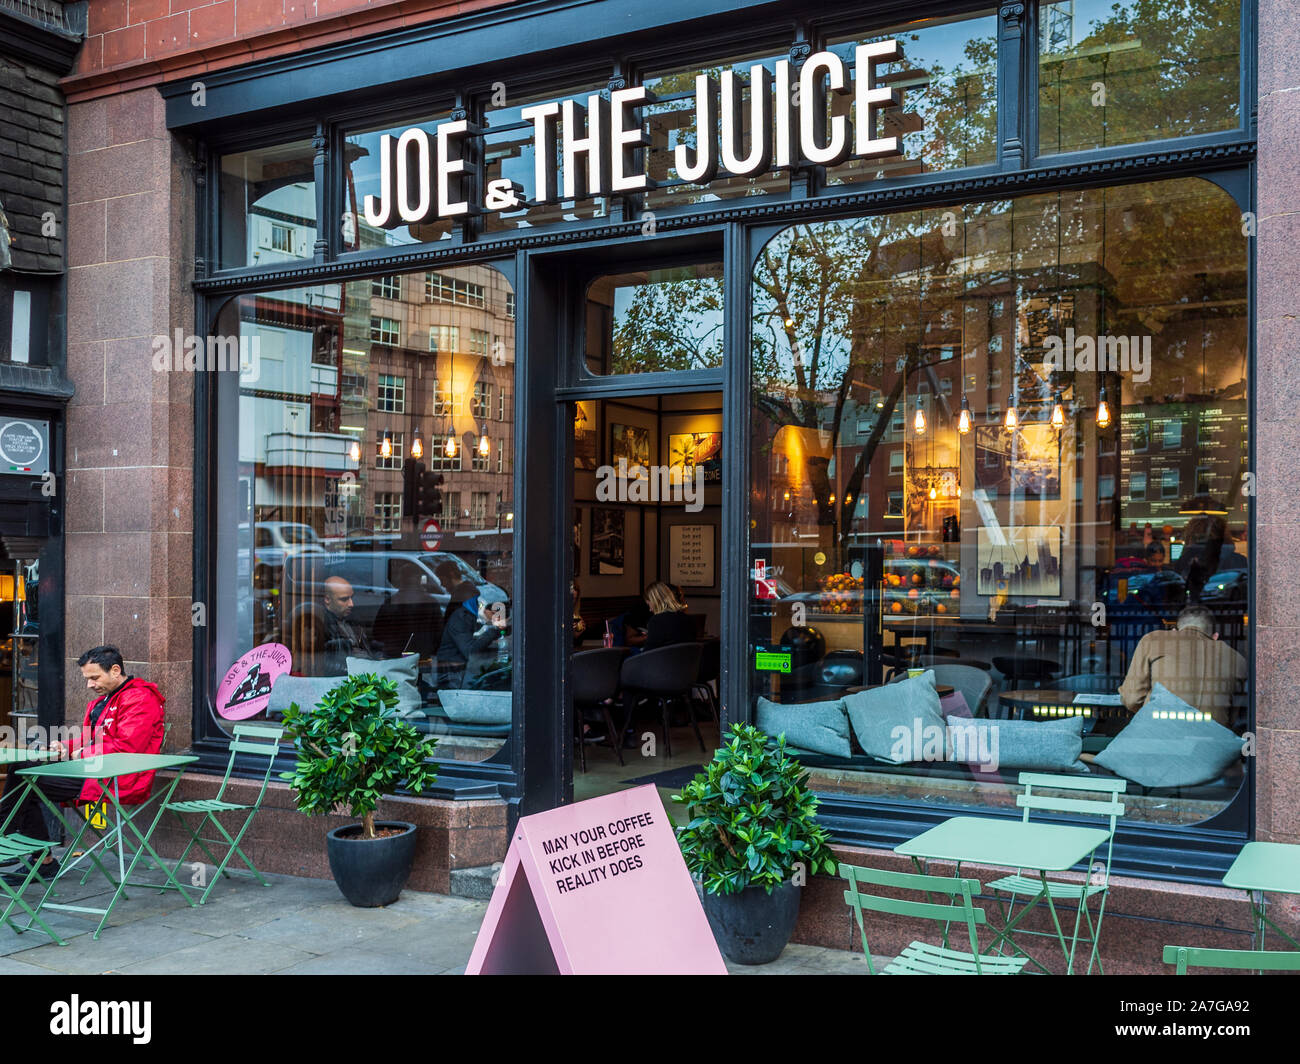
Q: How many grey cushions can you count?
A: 7